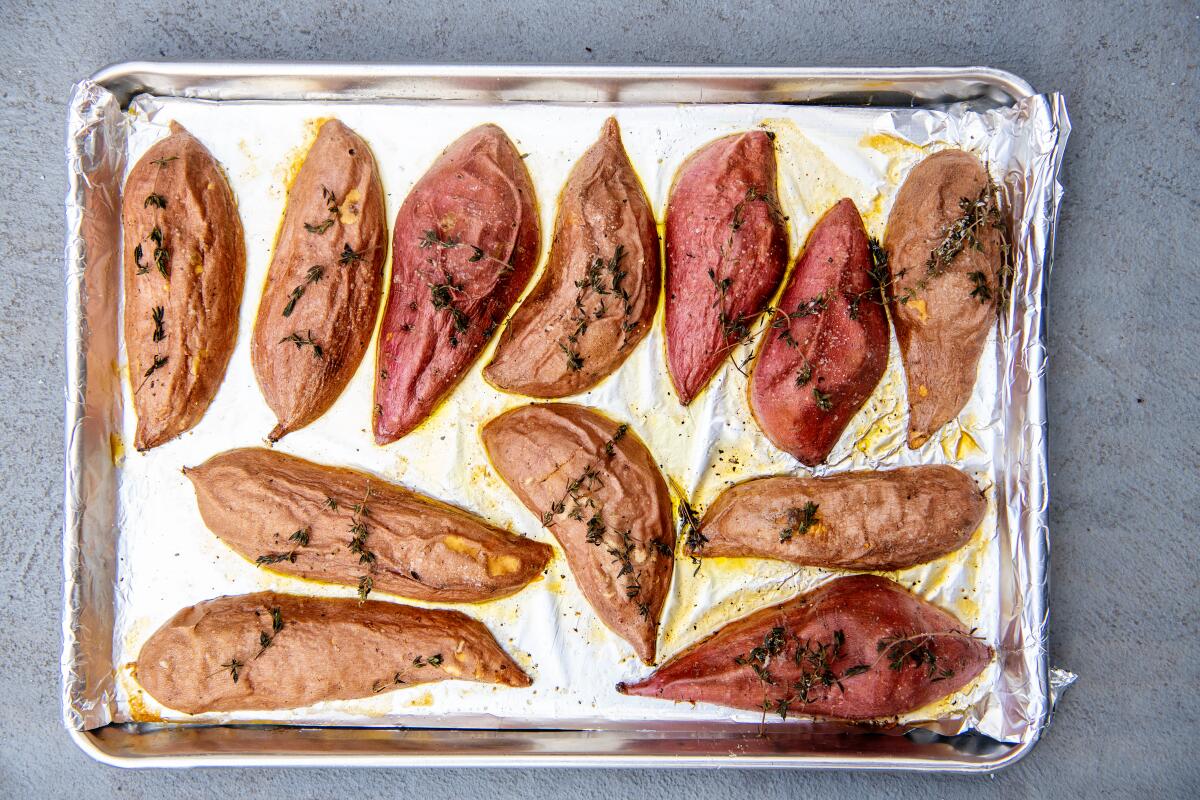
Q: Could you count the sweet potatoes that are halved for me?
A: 12